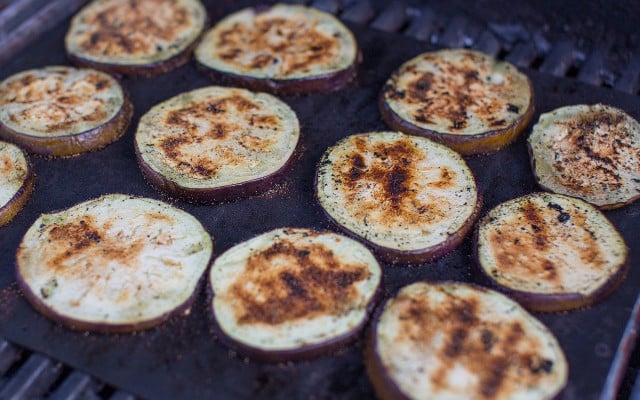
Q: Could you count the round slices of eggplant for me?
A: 12